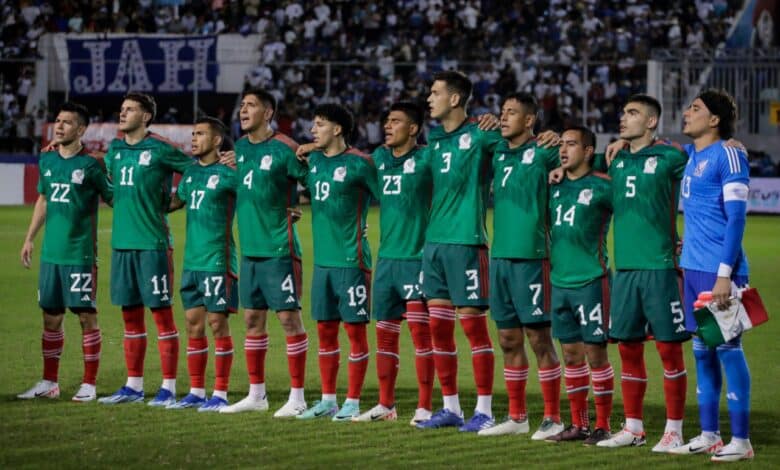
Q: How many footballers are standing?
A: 11